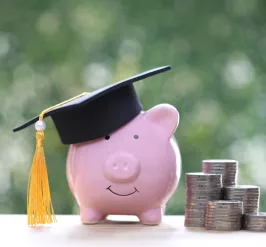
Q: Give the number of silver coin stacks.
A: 5